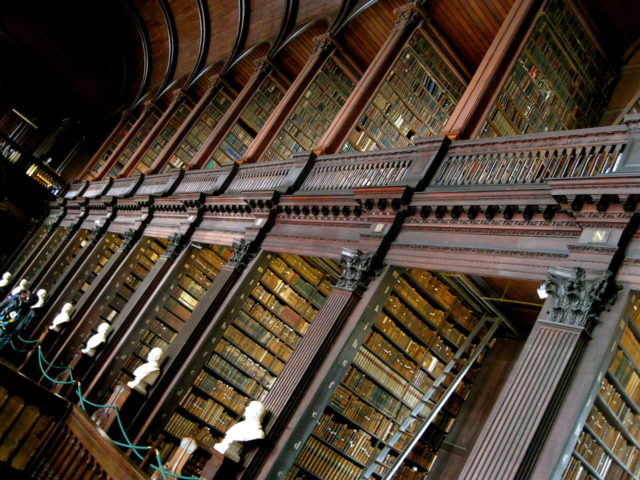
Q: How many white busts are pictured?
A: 7